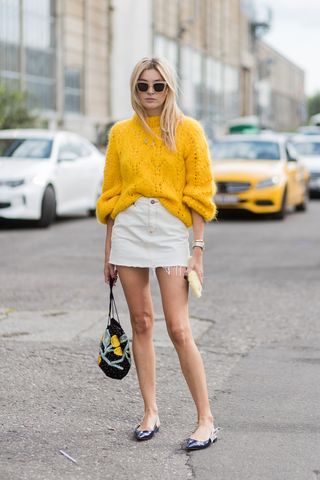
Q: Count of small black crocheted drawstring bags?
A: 1